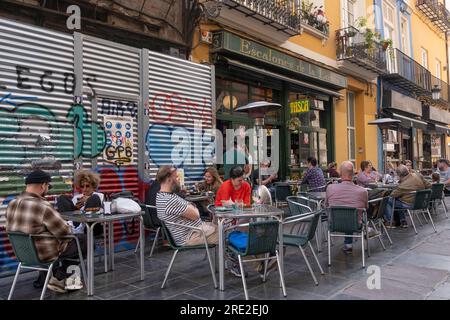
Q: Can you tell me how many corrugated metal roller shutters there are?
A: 3